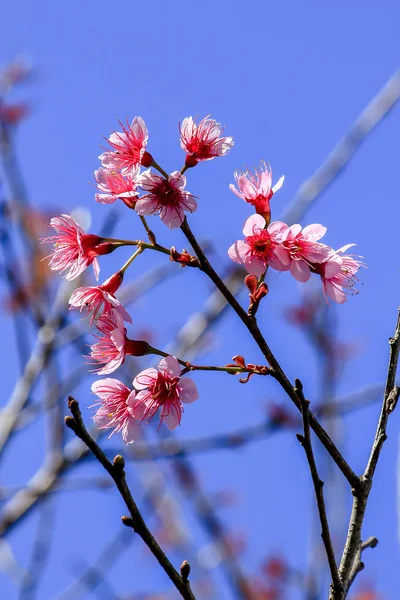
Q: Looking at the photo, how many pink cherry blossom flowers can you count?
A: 13